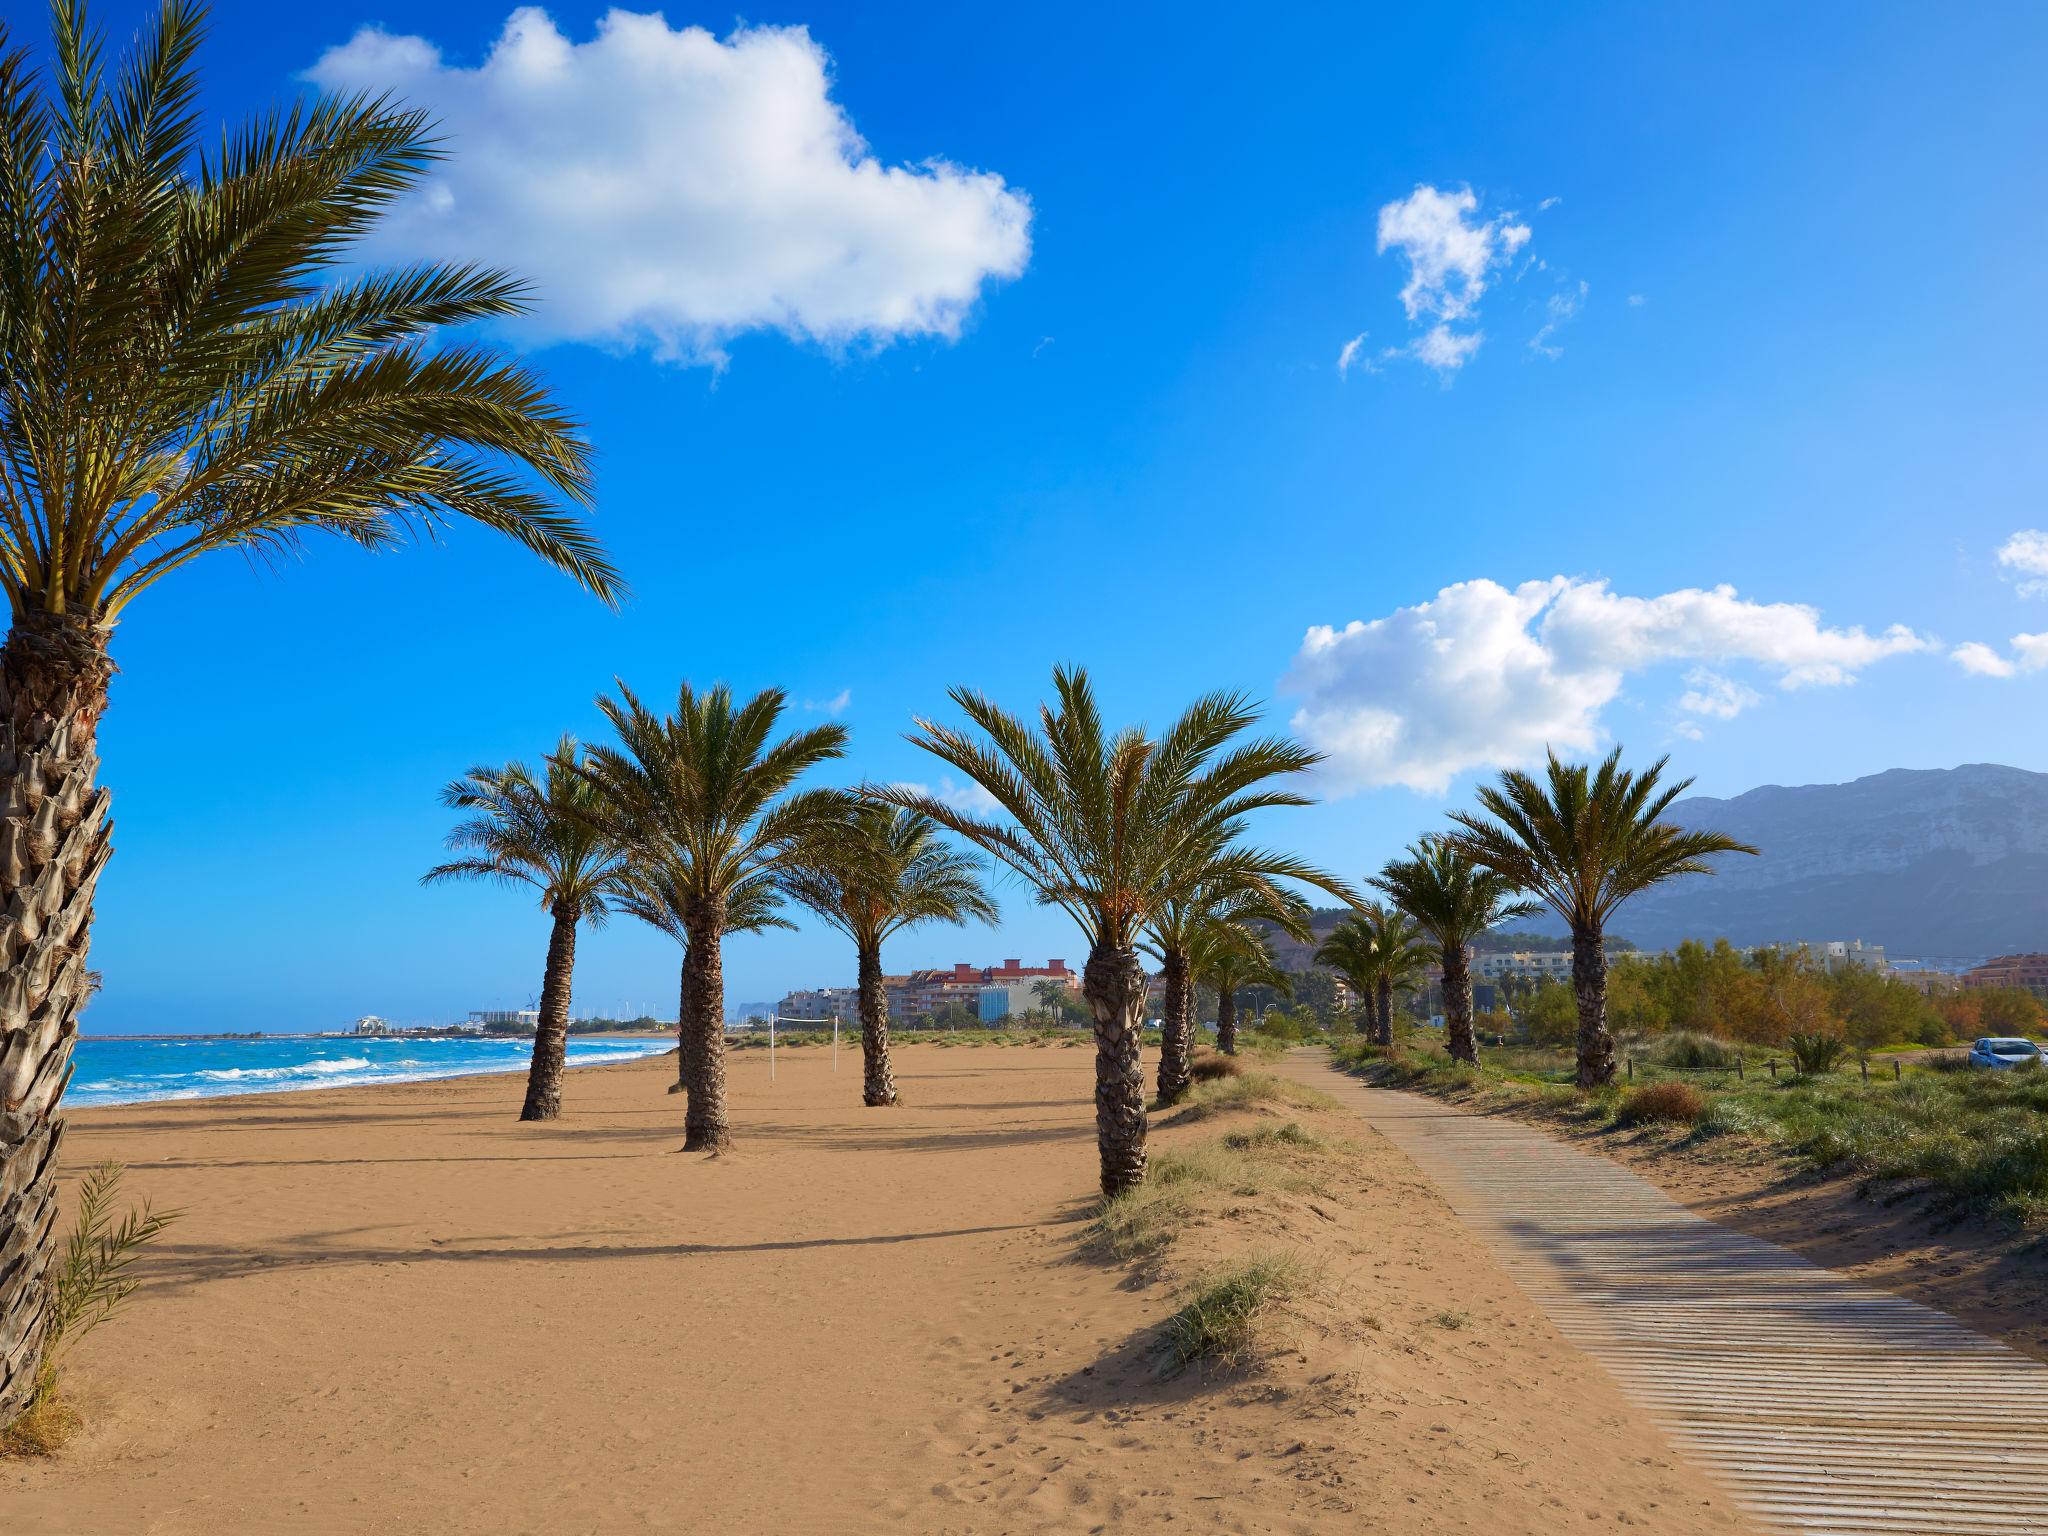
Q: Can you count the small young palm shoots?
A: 1